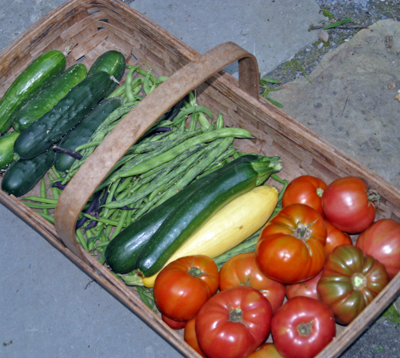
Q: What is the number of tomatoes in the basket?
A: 14